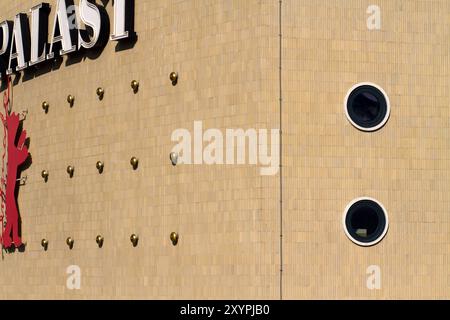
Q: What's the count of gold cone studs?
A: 15